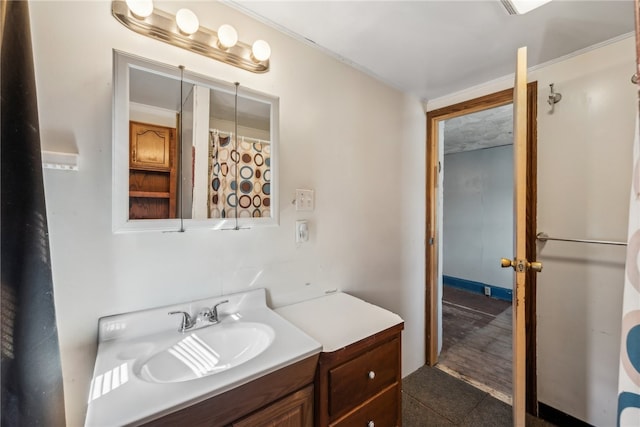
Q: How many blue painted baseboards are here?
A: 1